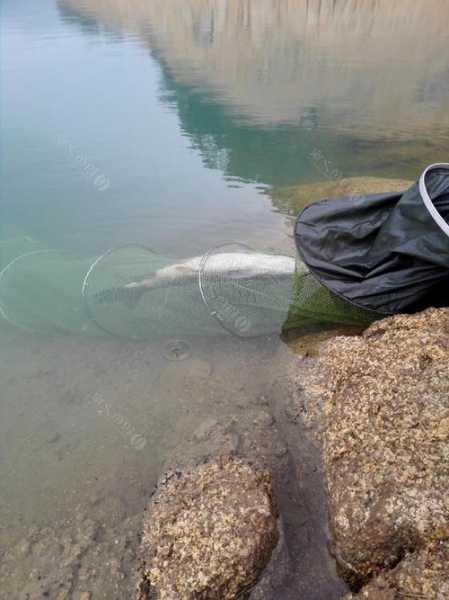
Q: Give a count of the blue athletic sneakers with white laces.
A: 0